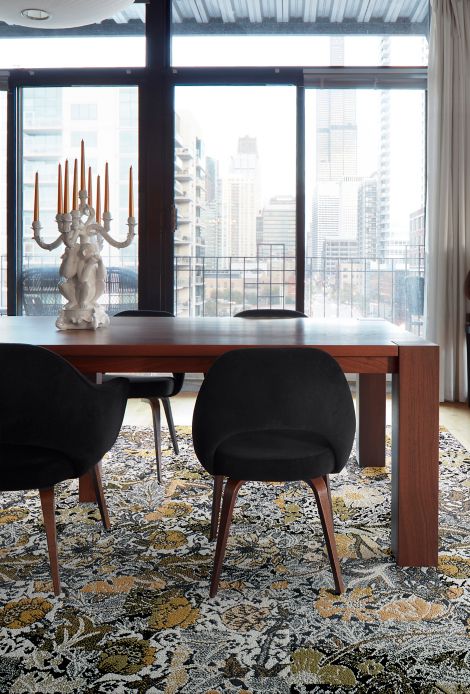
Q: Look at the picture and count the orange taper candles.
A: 9